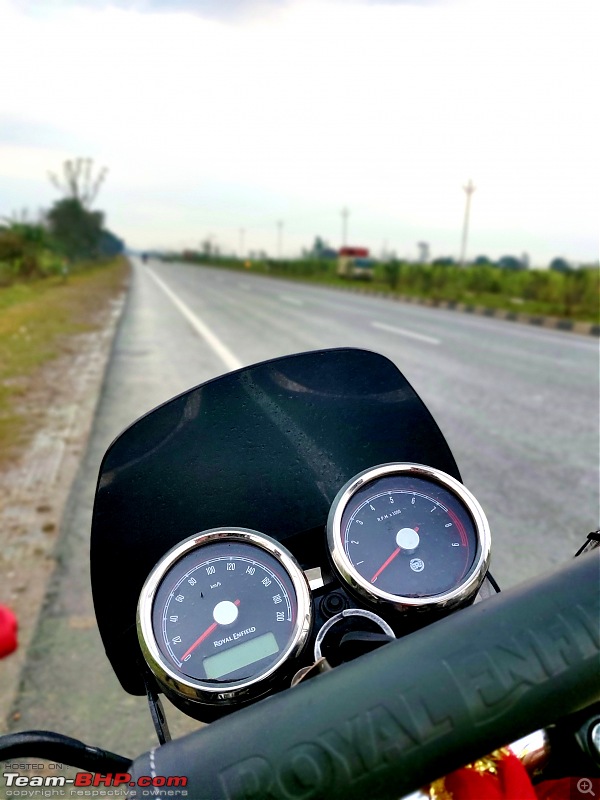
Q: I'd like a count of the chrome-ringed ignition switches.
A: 1